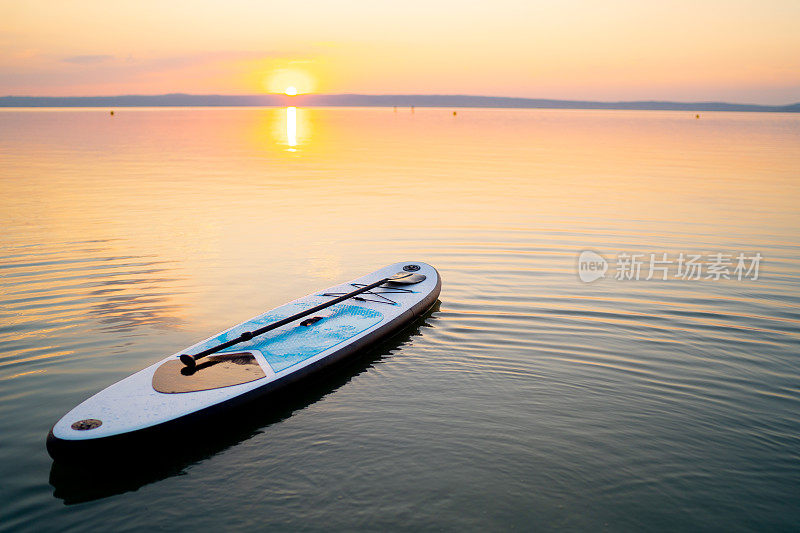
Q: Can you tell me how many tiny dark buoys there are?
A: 3